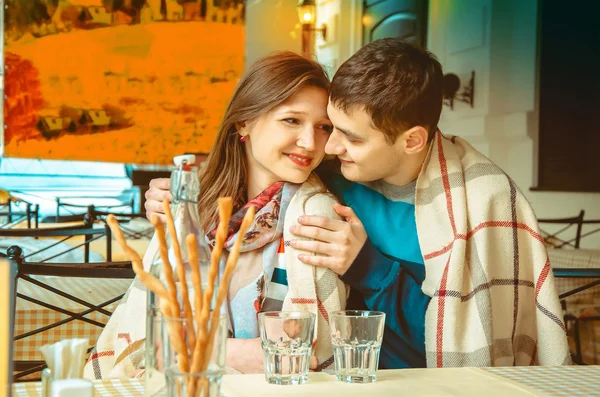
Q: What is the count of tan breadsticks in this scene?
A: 6